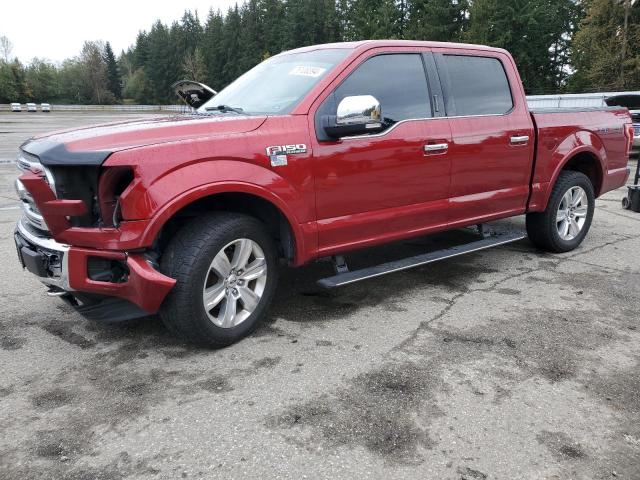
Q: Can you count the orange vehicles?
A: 0